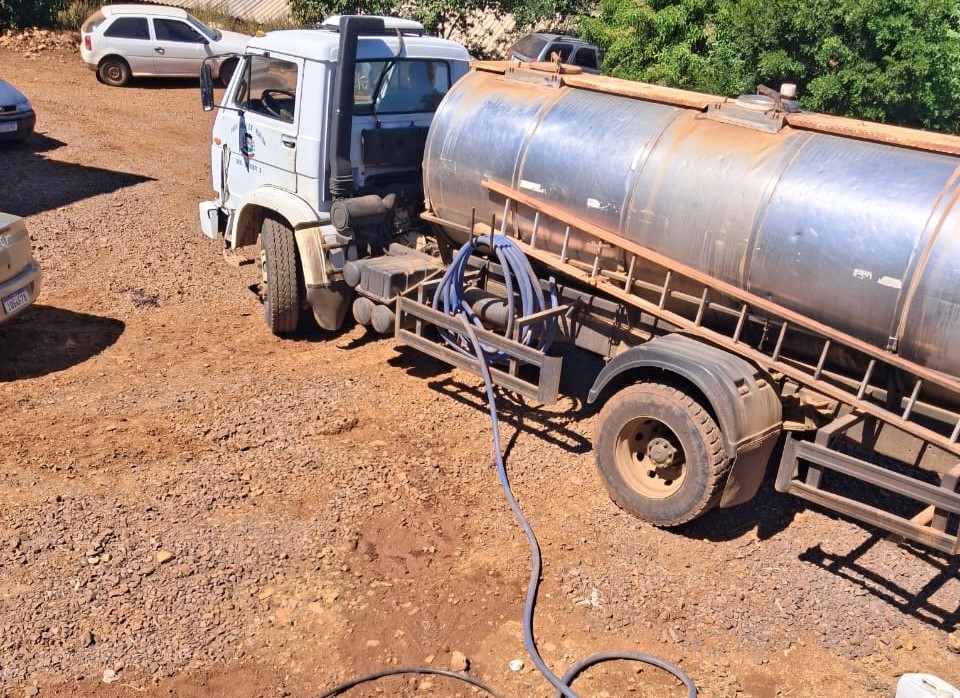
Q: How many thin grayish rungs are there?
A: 13